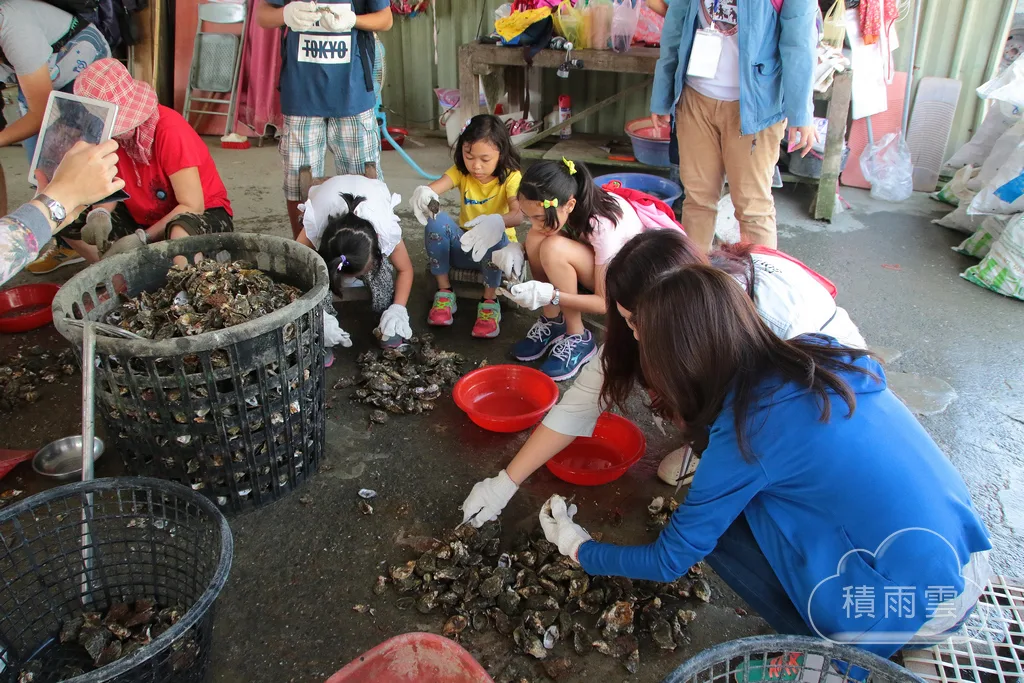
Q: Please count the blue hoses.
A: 1